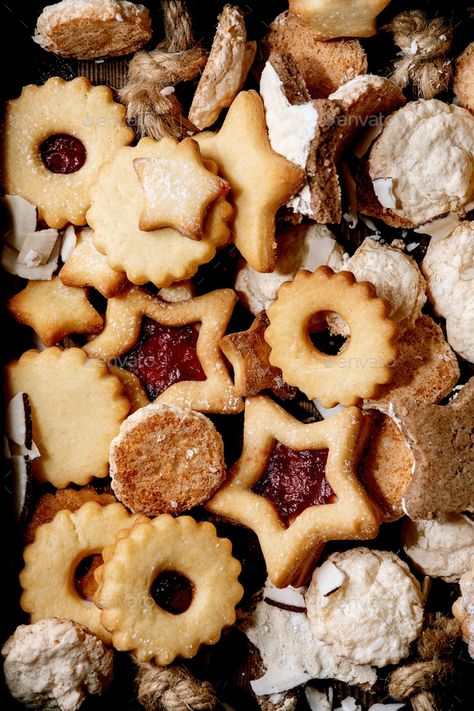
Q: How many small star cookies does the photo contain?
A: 4